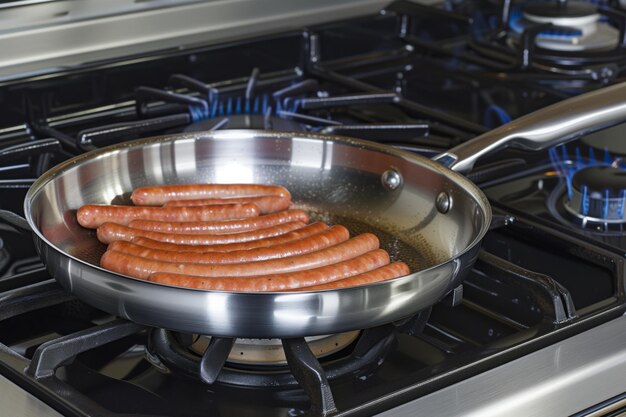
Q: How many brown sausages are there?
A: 10